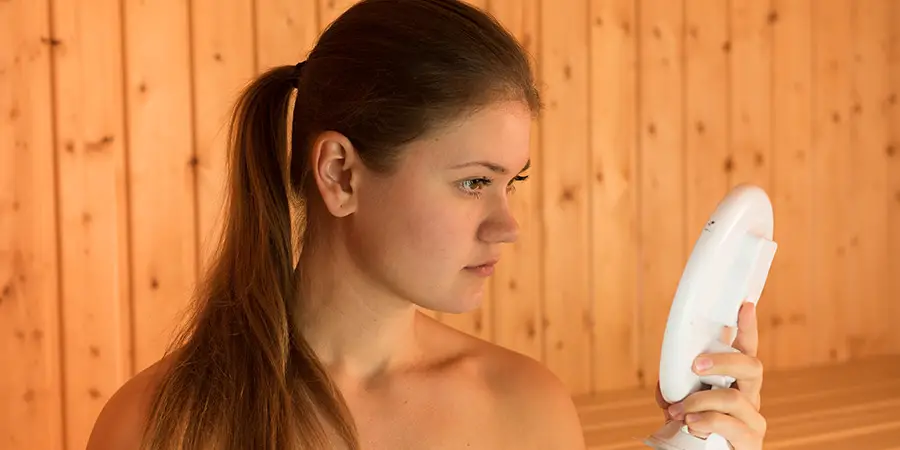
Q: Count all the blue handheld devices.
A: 0